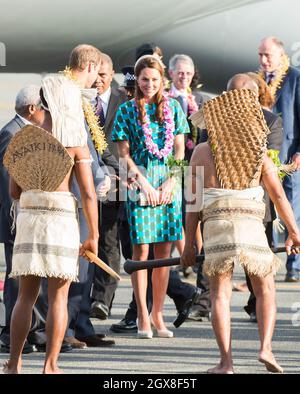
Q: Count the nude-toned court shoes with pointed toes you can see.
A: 2